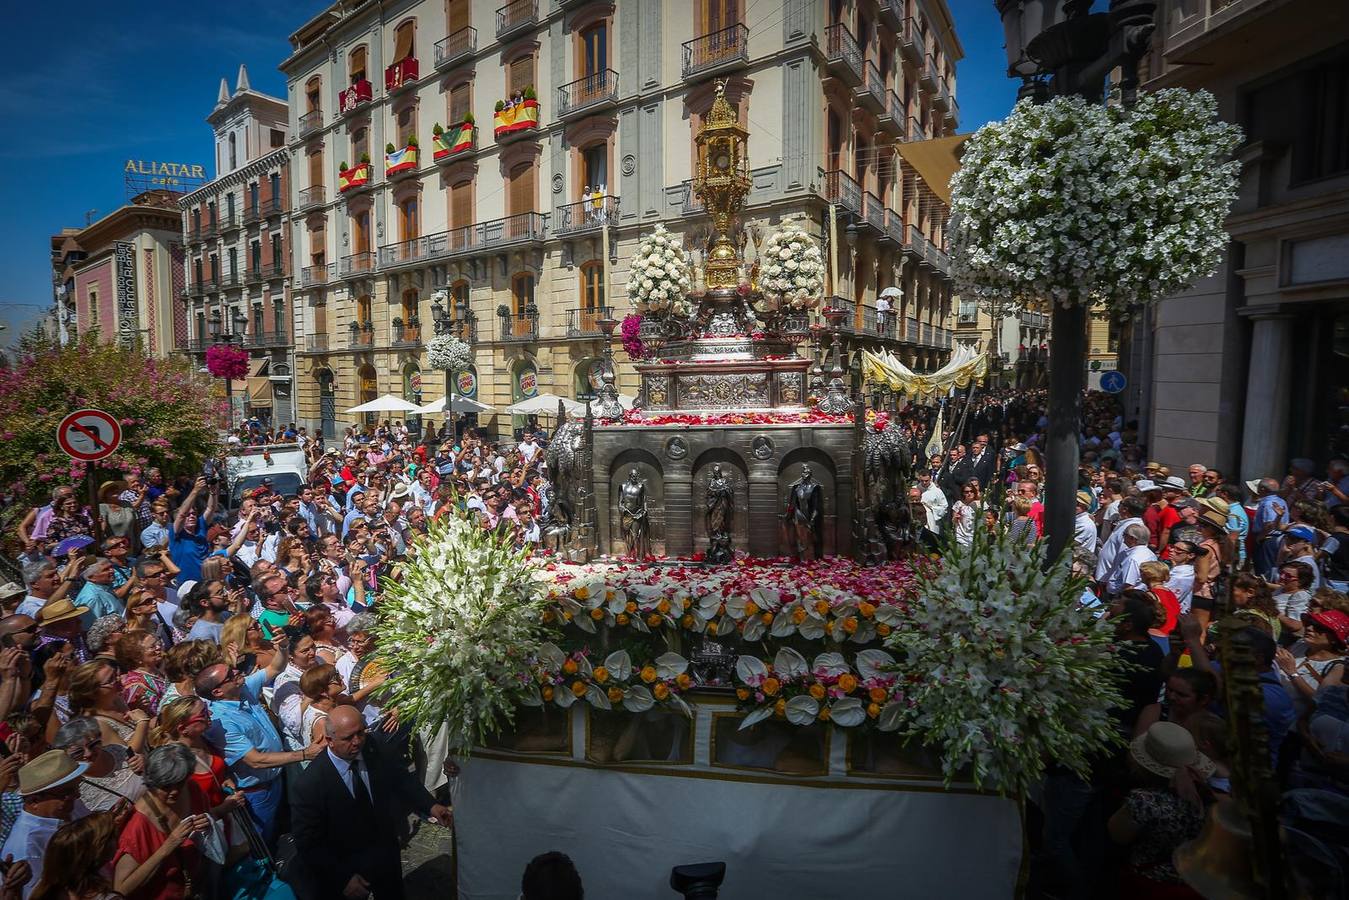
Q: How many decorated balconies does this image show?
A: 6